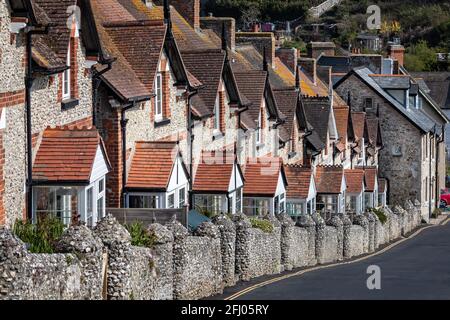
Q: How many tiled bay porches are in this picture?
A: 9